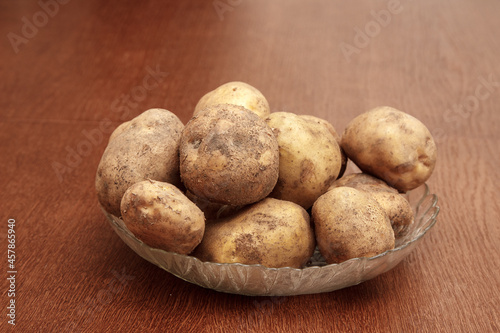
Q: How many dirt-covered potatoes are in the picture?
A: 10